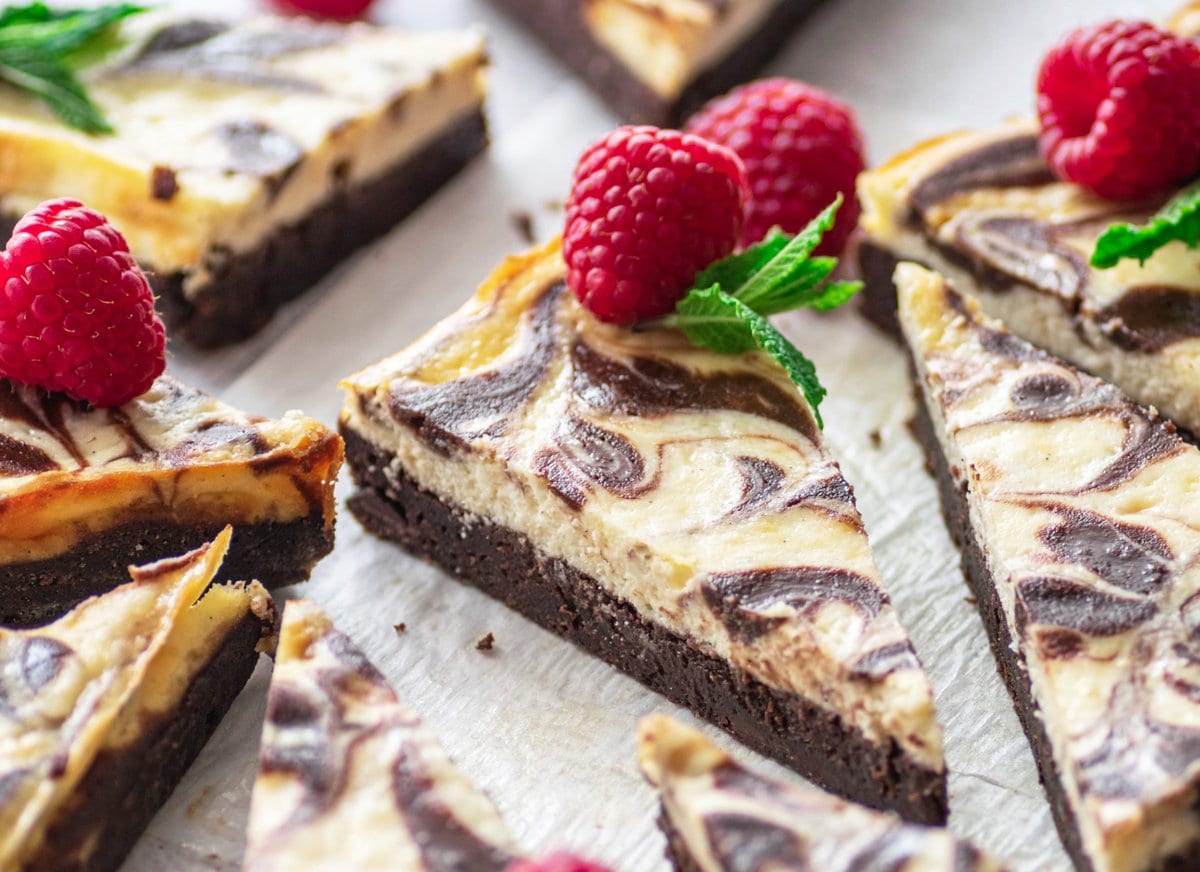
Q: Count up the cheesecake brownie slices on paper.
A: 9